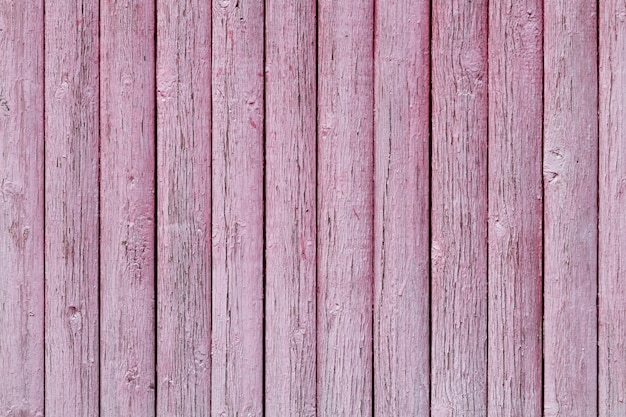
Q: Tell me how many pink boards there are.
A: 12